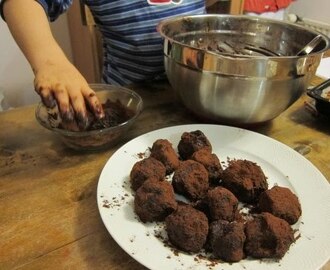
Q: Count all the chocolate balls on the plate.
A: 12